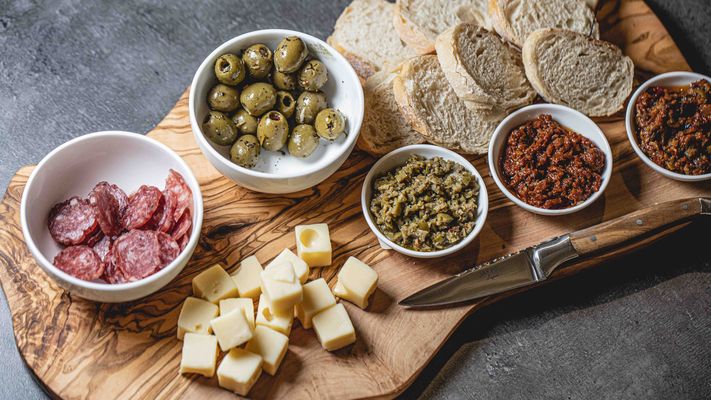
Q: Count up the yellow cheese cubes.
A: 15